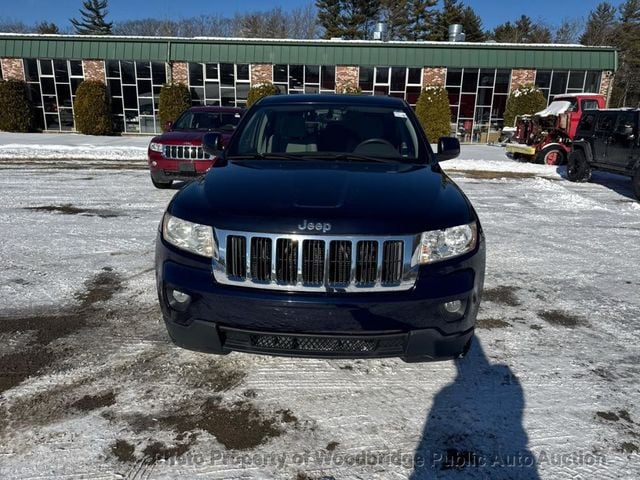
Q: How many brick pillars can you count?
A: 8